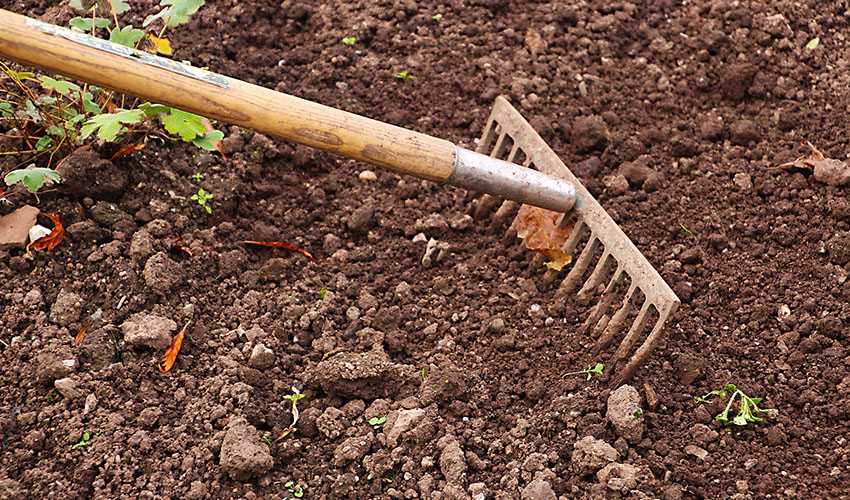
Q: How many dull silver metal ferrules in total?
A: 1